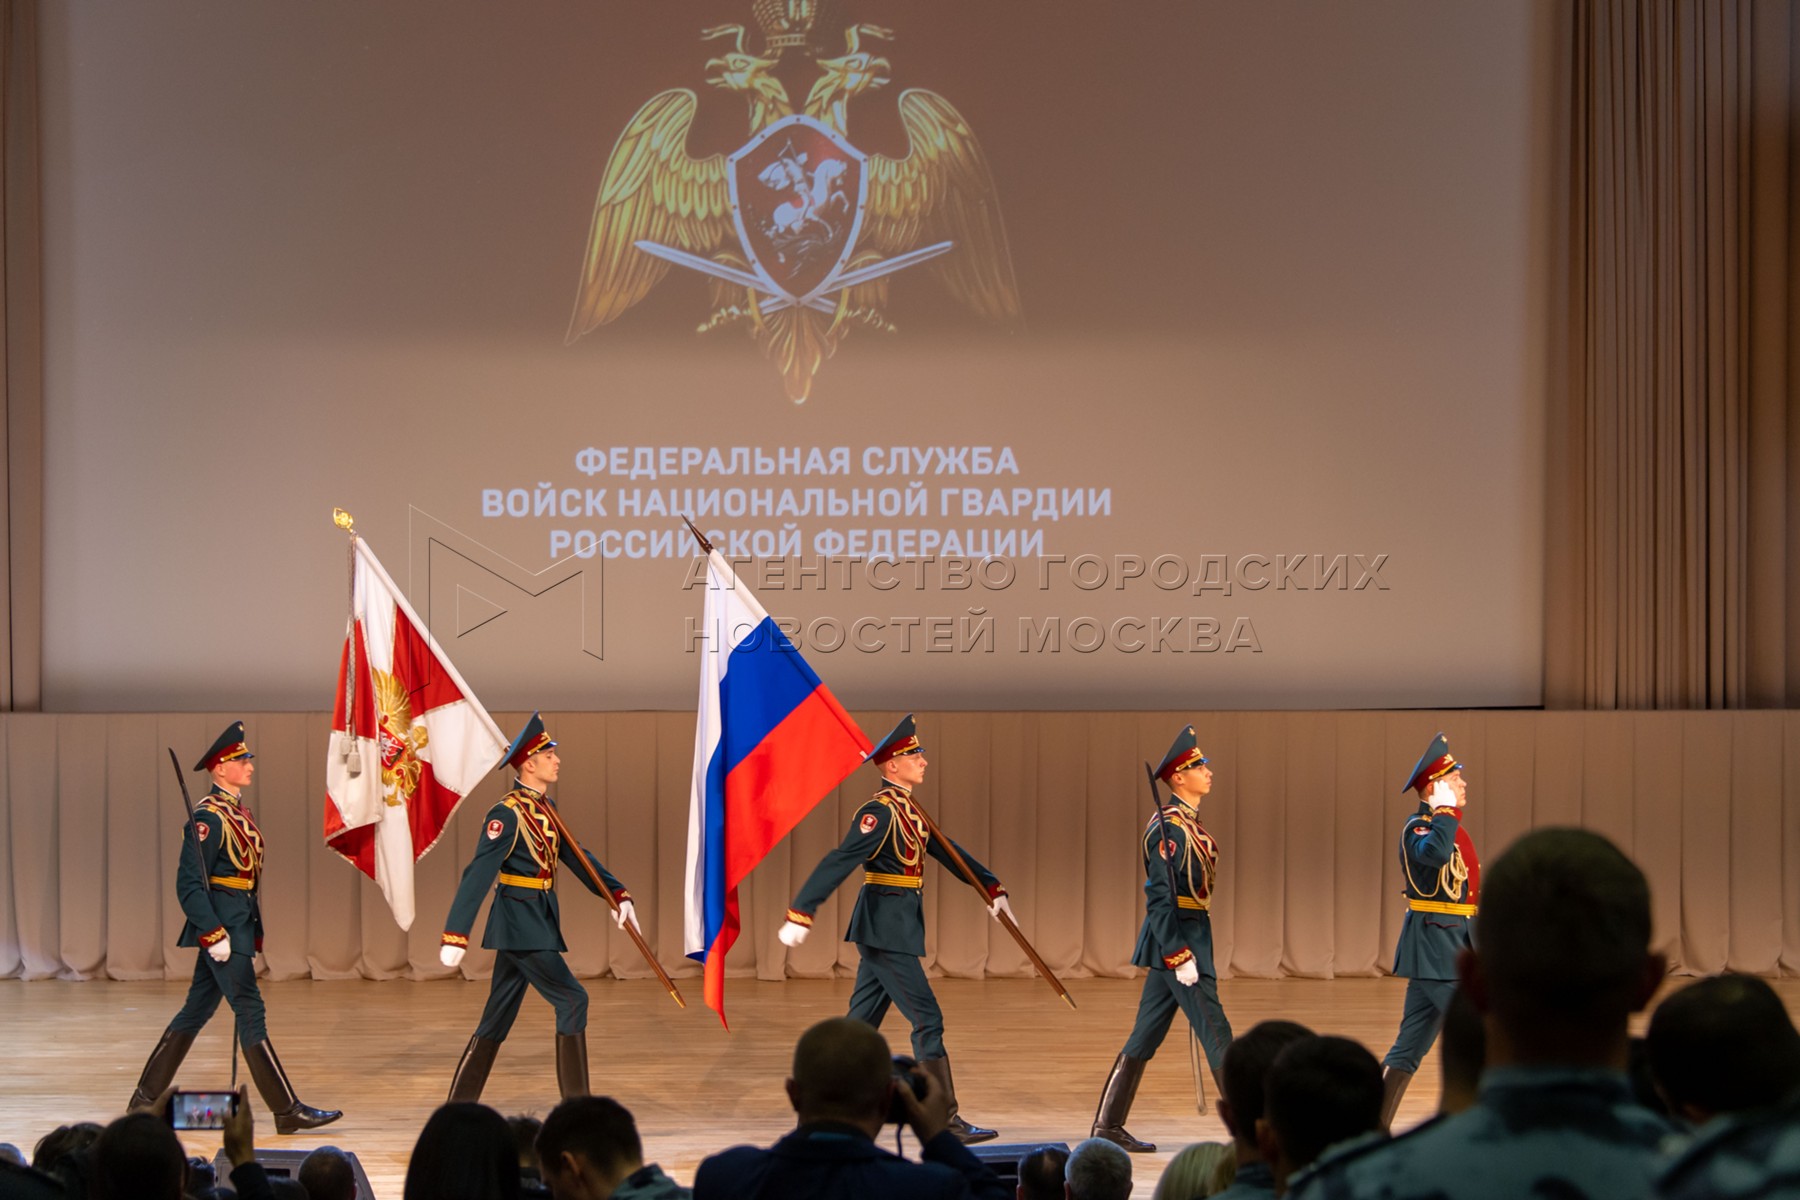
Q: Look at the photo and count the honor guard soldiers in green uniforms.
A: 5